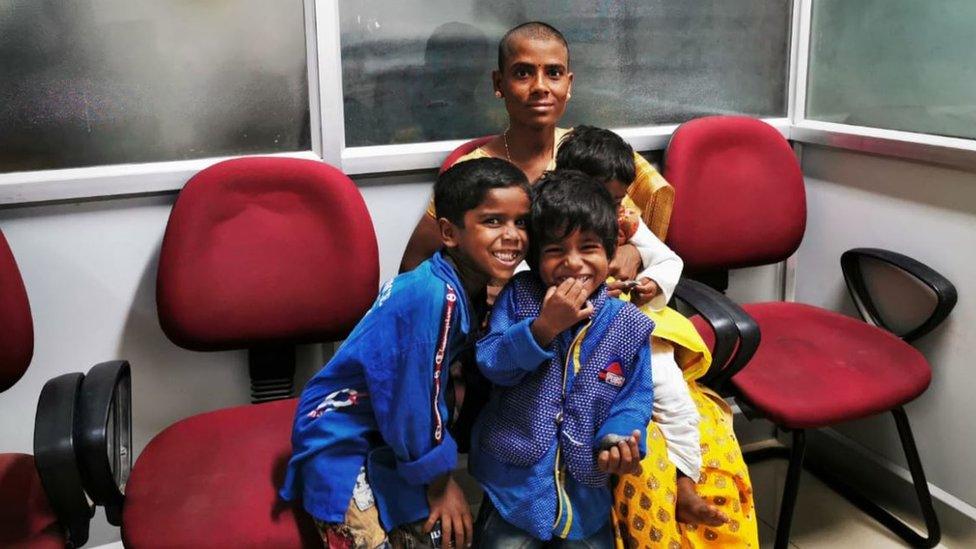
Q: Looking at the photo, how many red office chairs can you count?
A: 4